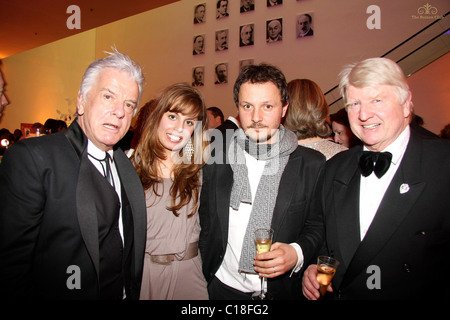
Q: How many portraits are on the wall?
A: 12